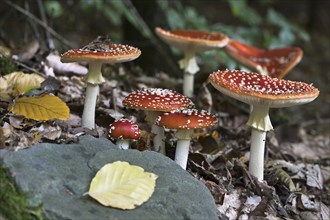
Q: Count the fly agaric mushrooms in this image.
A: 7